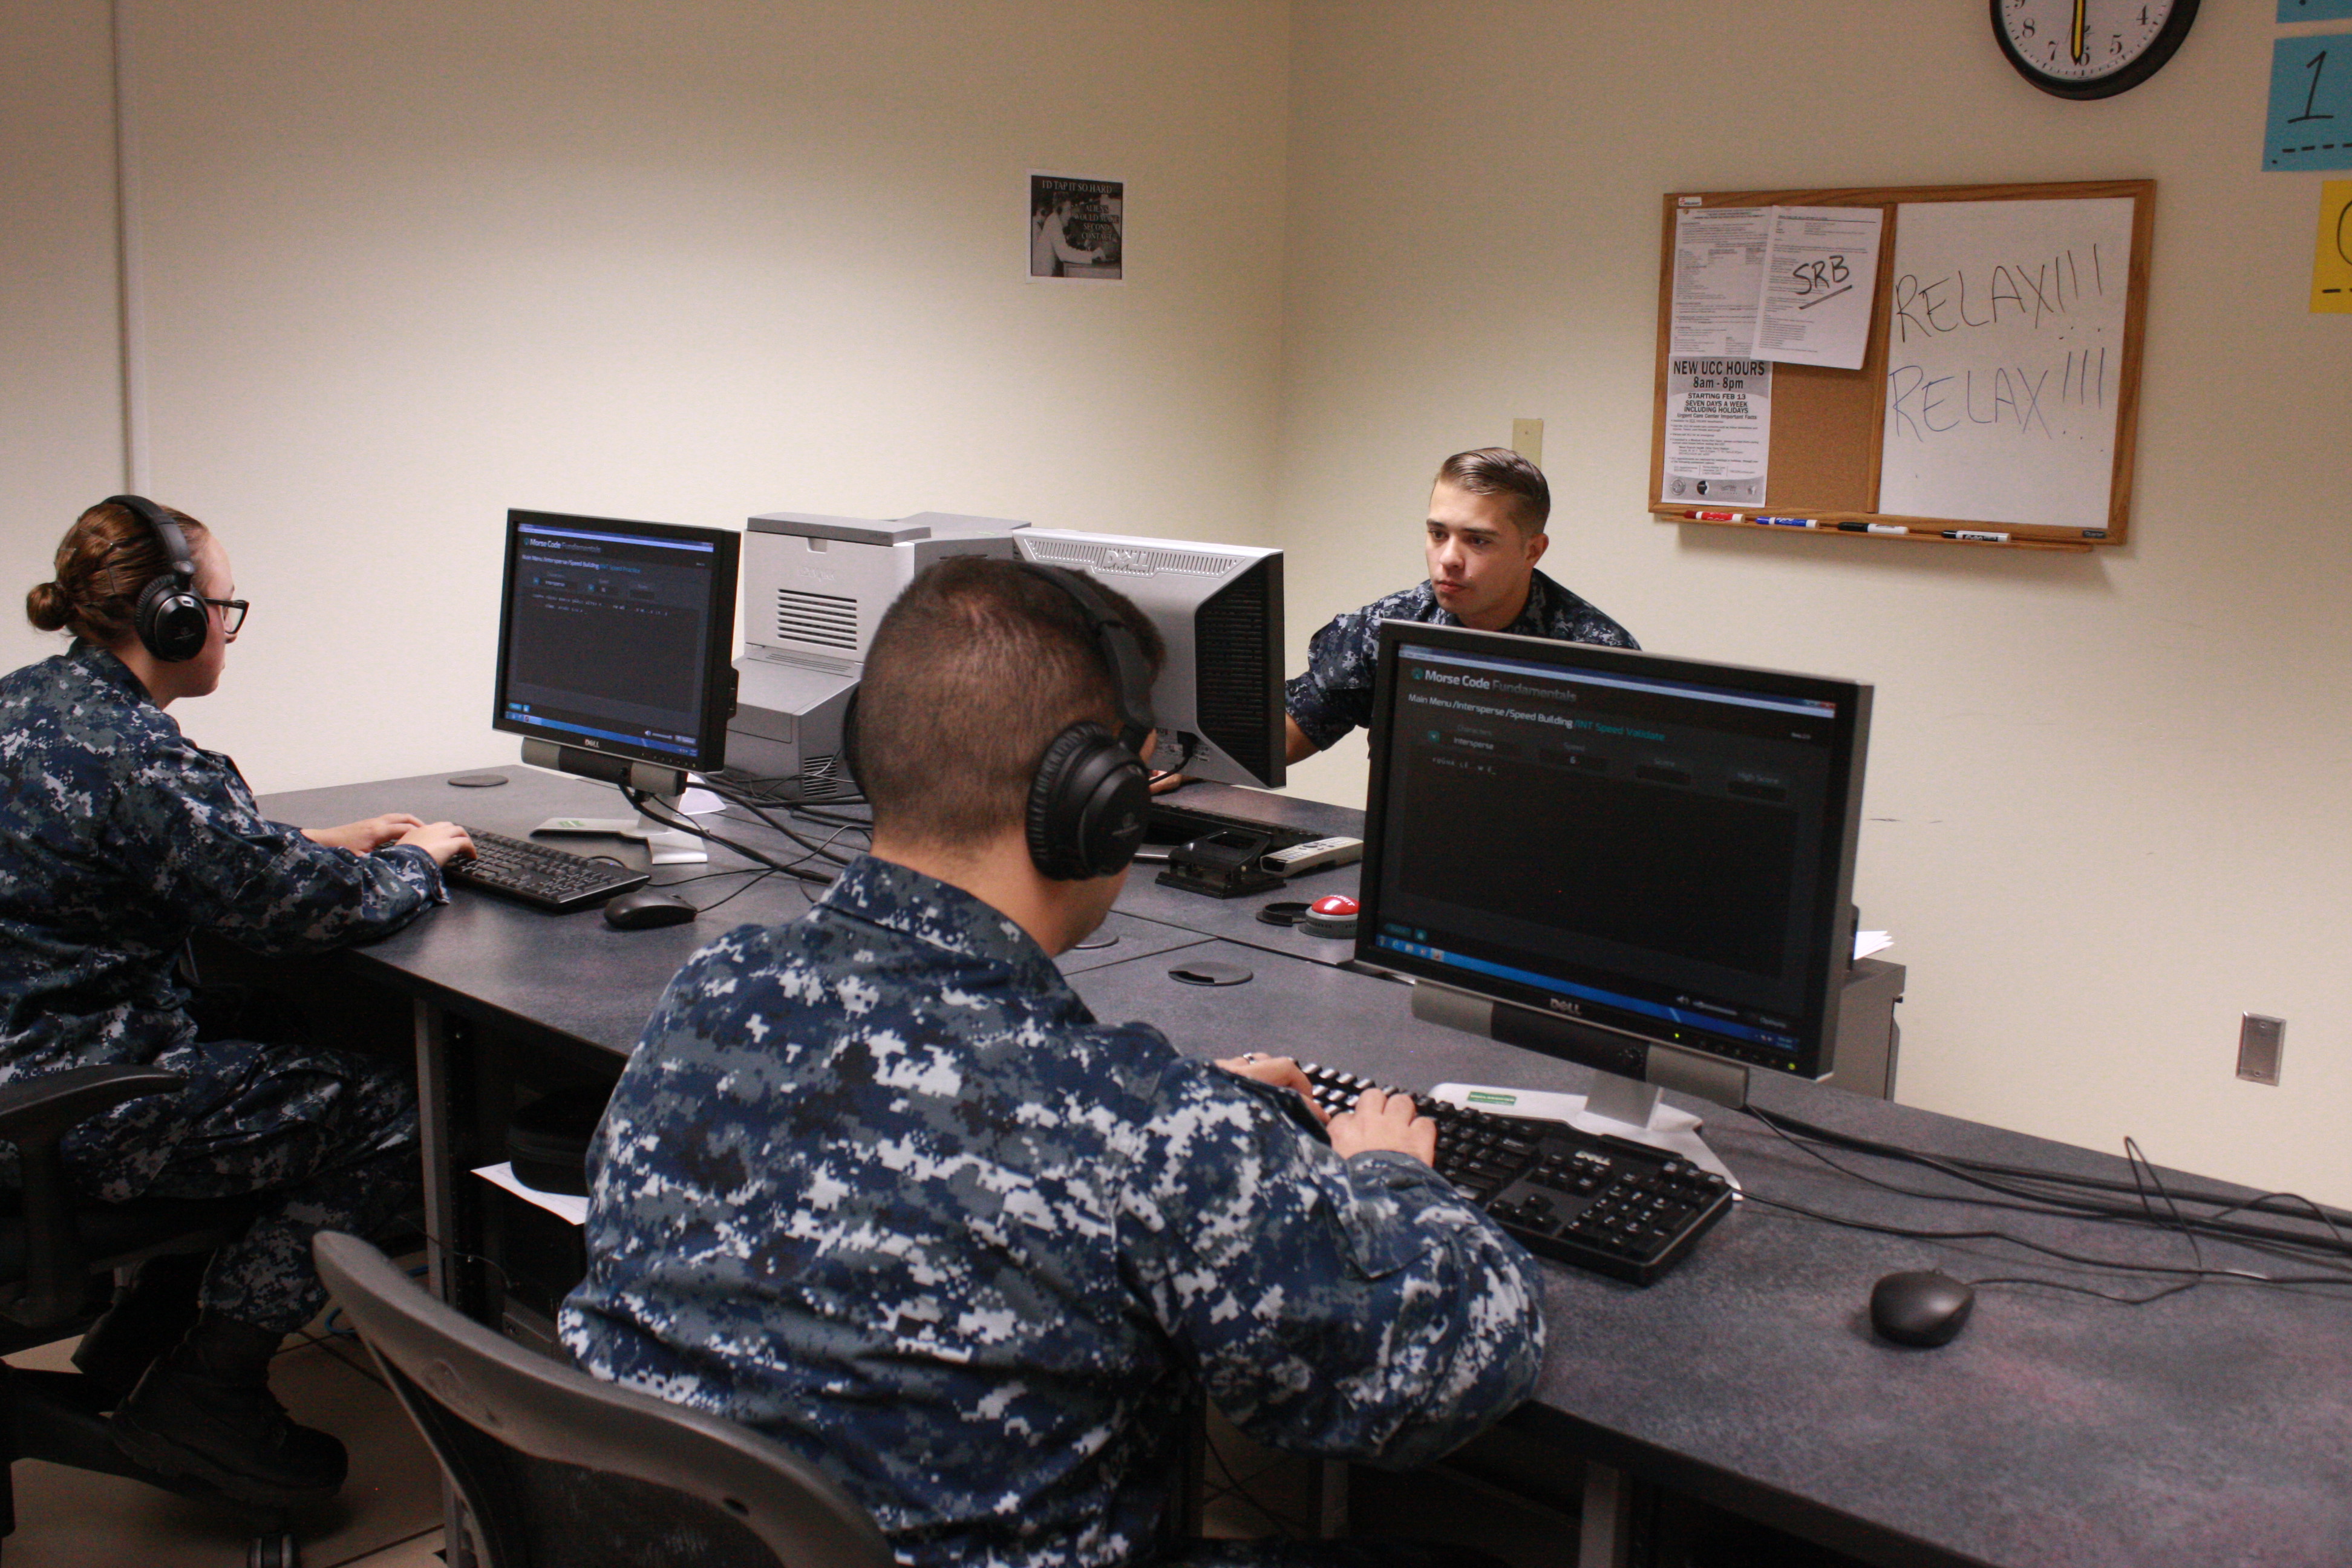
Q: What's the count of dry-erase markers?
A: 4